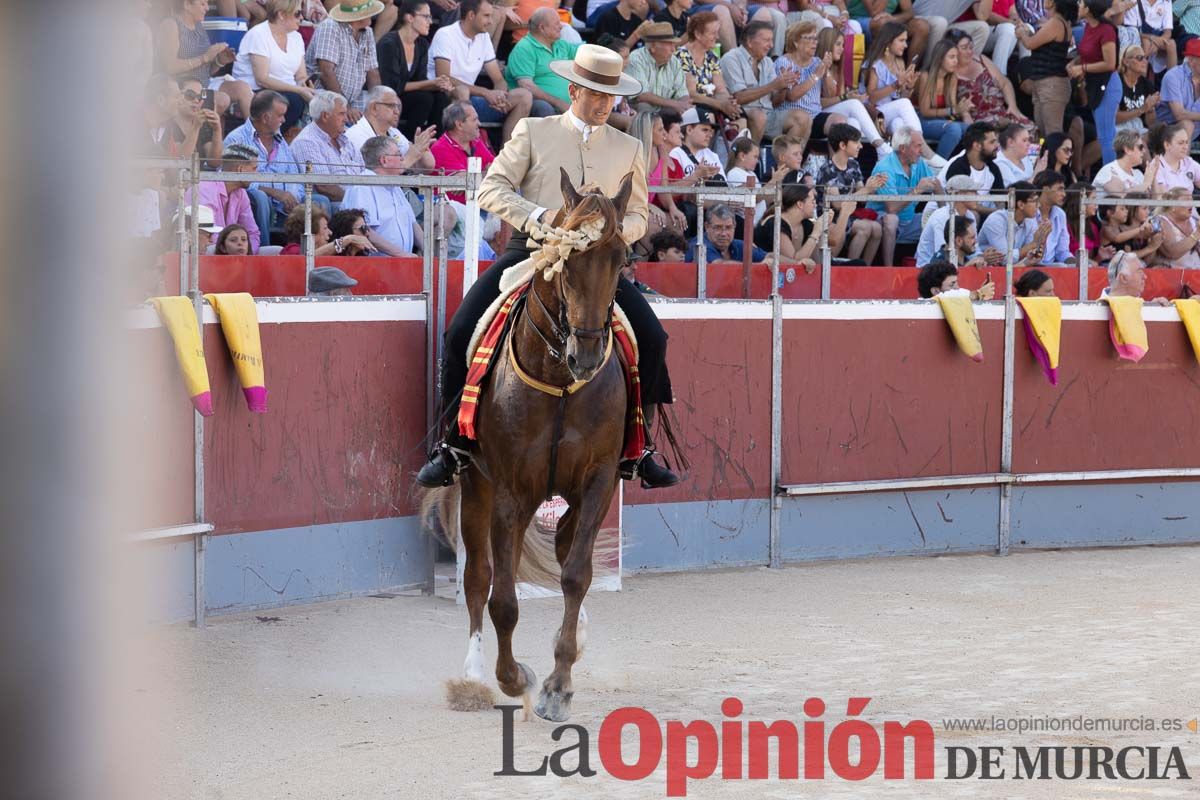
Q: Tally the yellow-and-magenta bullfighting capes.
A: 6